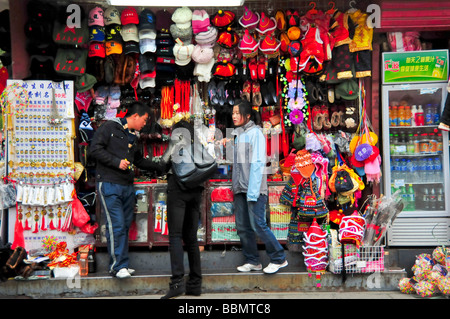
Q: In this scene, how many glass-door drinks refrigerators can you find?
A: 1